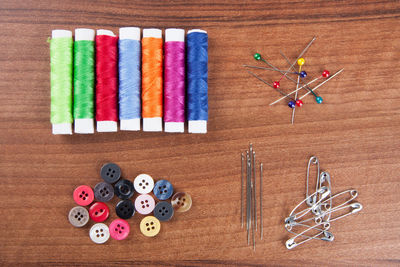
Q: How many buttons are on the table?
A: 15